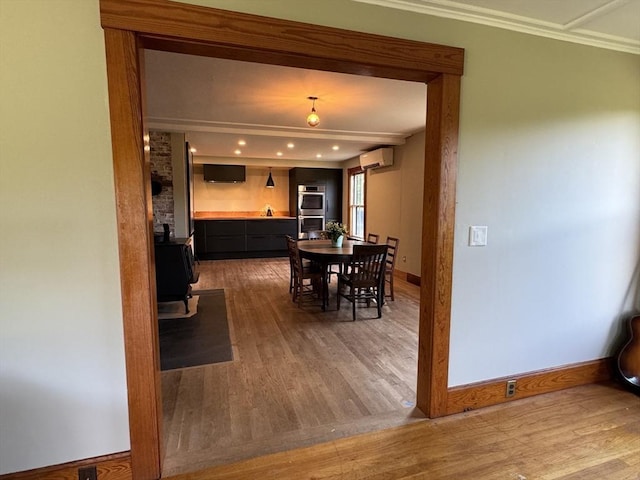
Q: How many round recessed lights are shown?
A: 7